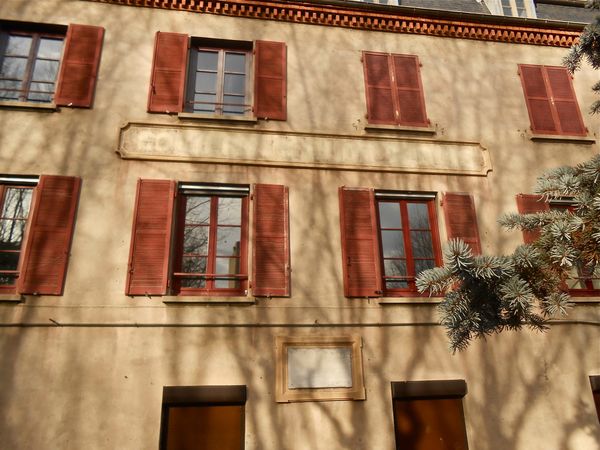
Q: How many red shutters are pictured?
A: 13